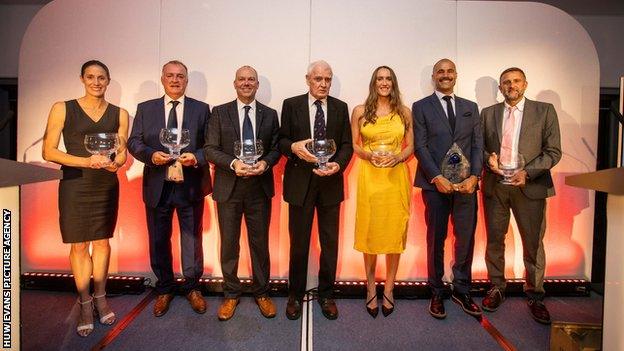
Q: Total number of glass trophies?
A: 7